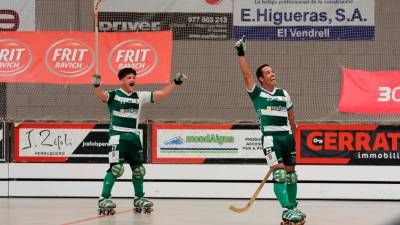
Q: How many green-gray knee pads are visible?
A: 4